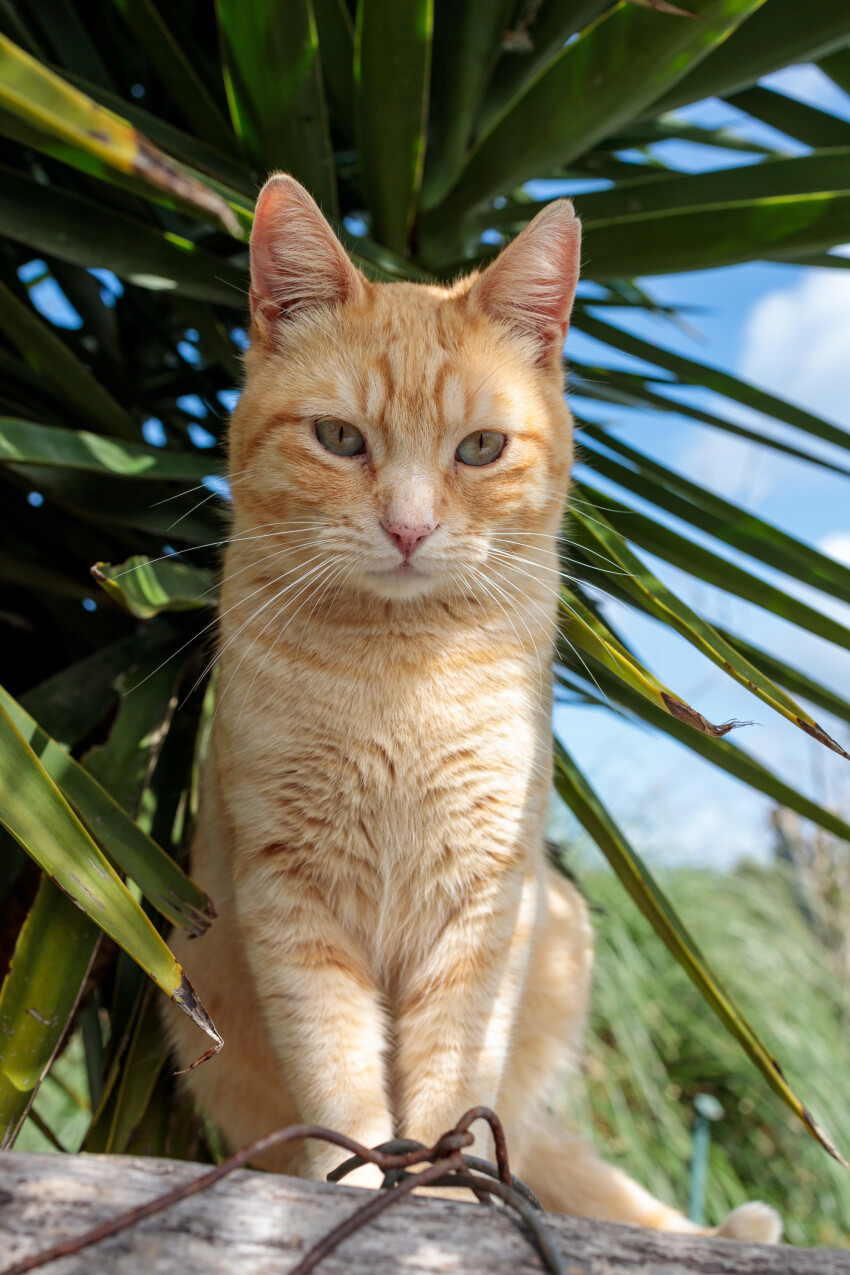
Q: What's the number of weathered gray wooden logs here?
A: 1